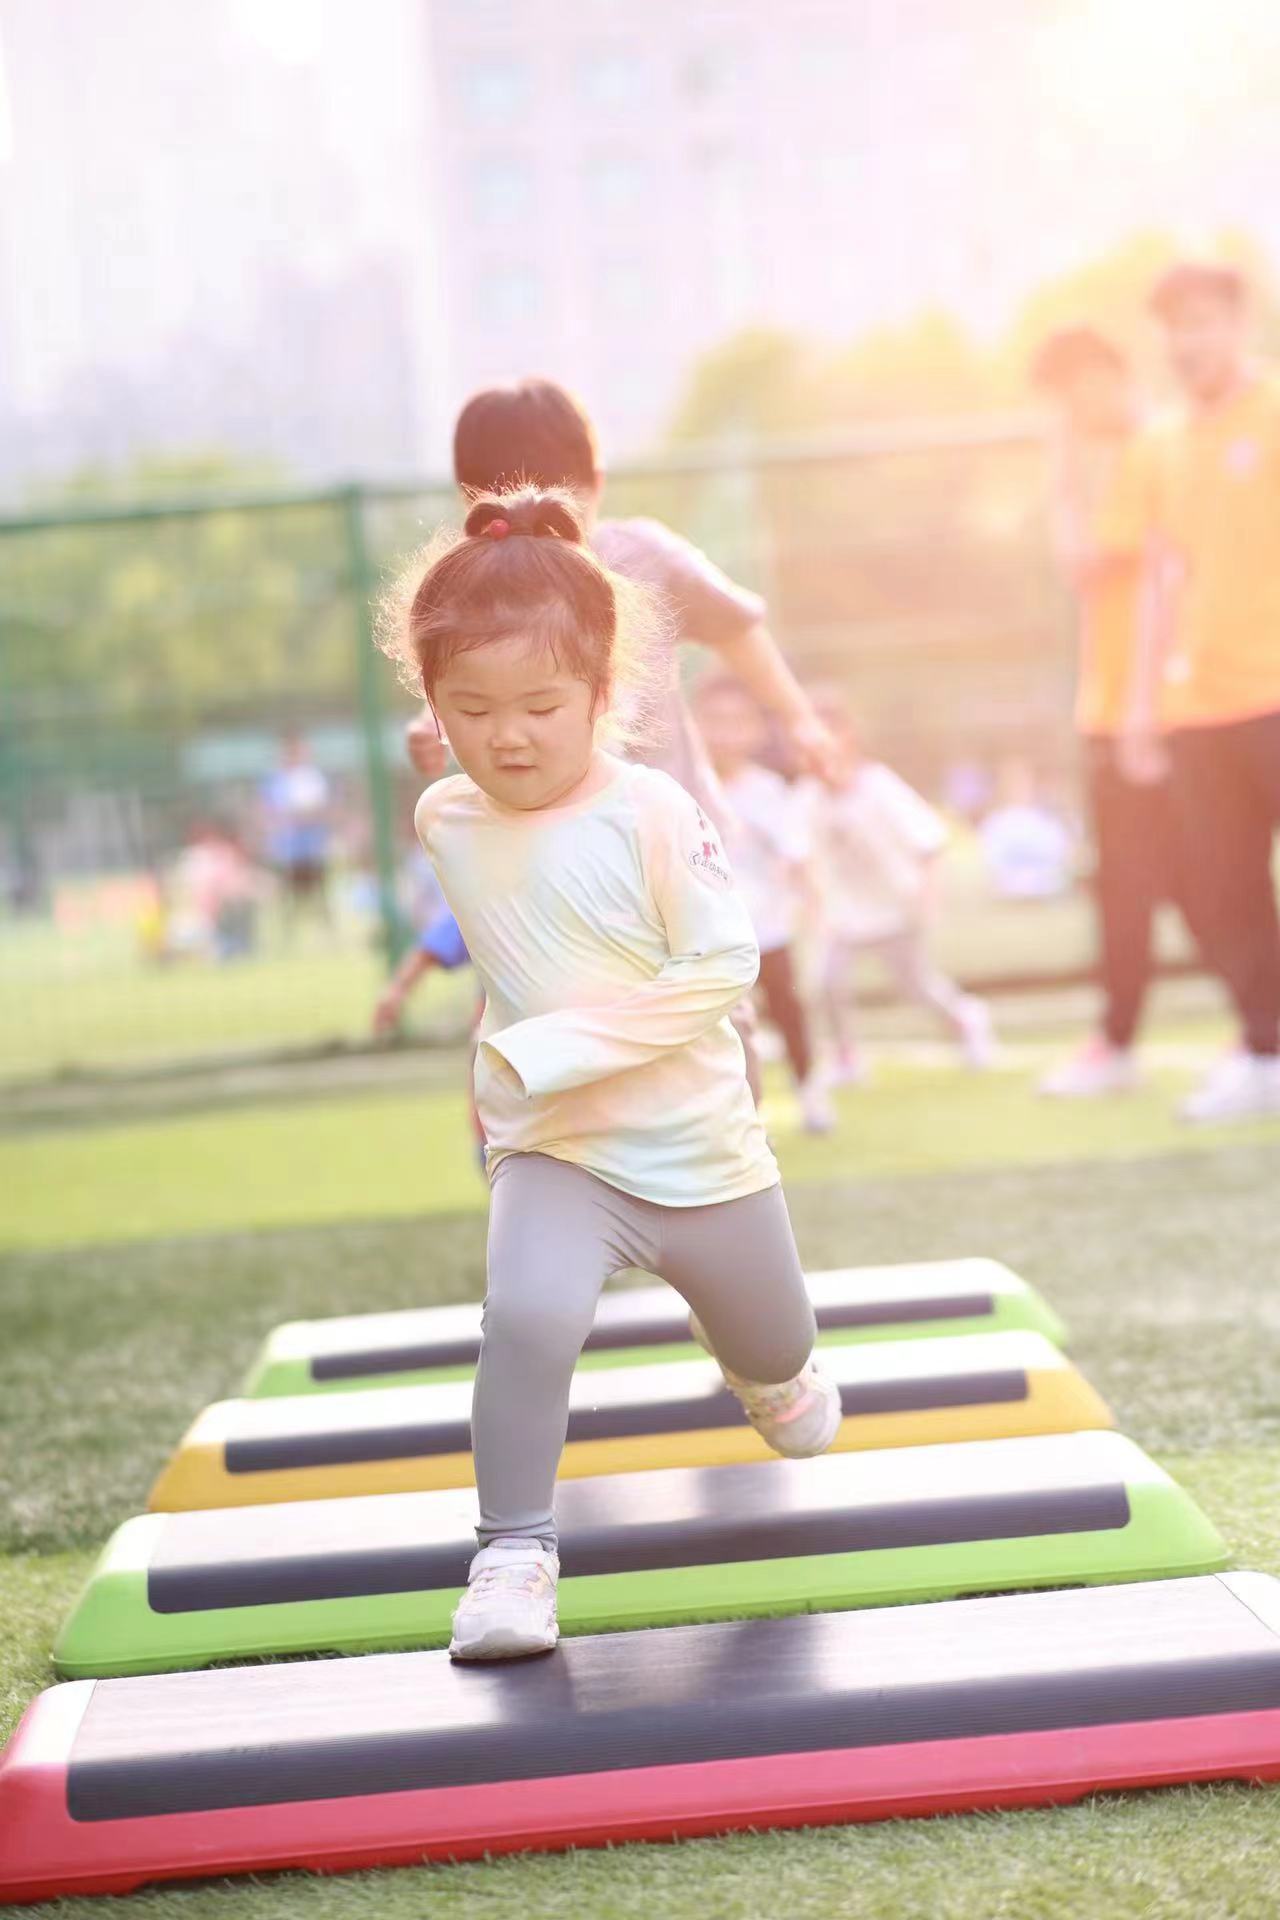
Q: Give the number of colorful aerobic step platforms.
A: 4